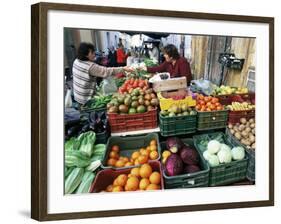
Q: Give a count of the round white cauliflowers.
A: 6